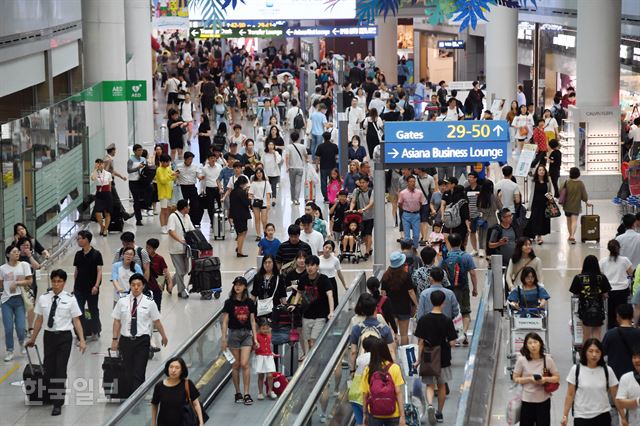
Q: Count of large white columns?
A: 5